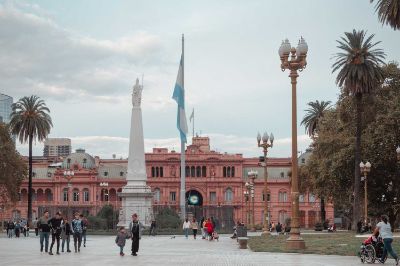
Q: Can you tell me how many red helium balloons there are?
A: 0